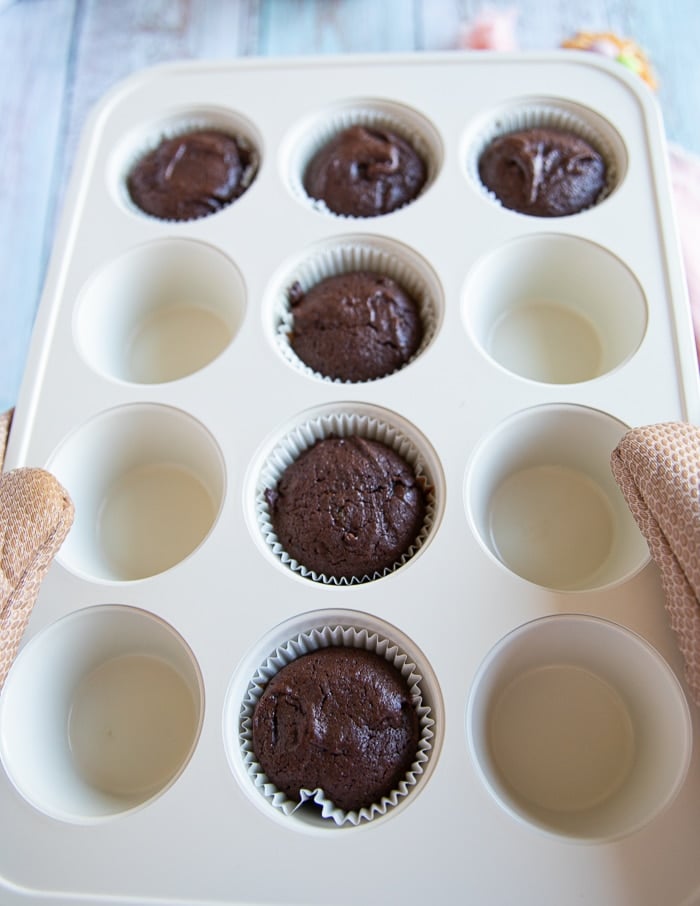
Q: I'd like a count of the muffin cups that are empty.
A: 6